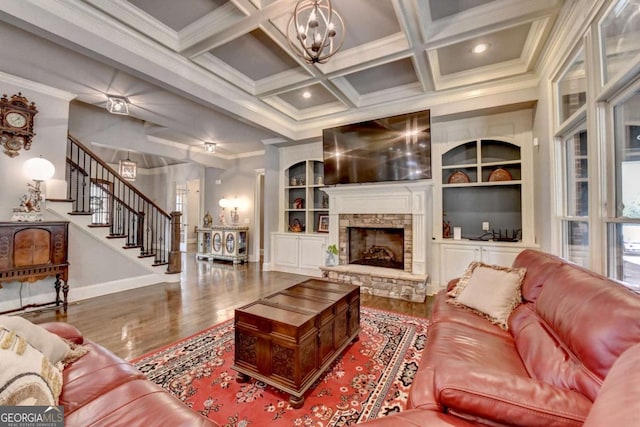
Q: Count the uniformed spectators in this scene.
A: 0